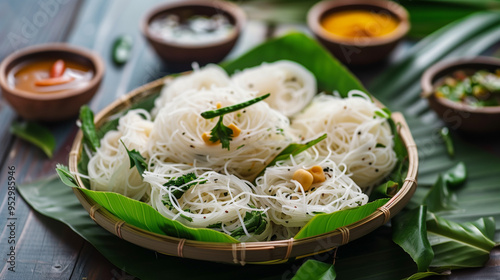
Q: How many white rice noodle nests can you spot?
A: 7